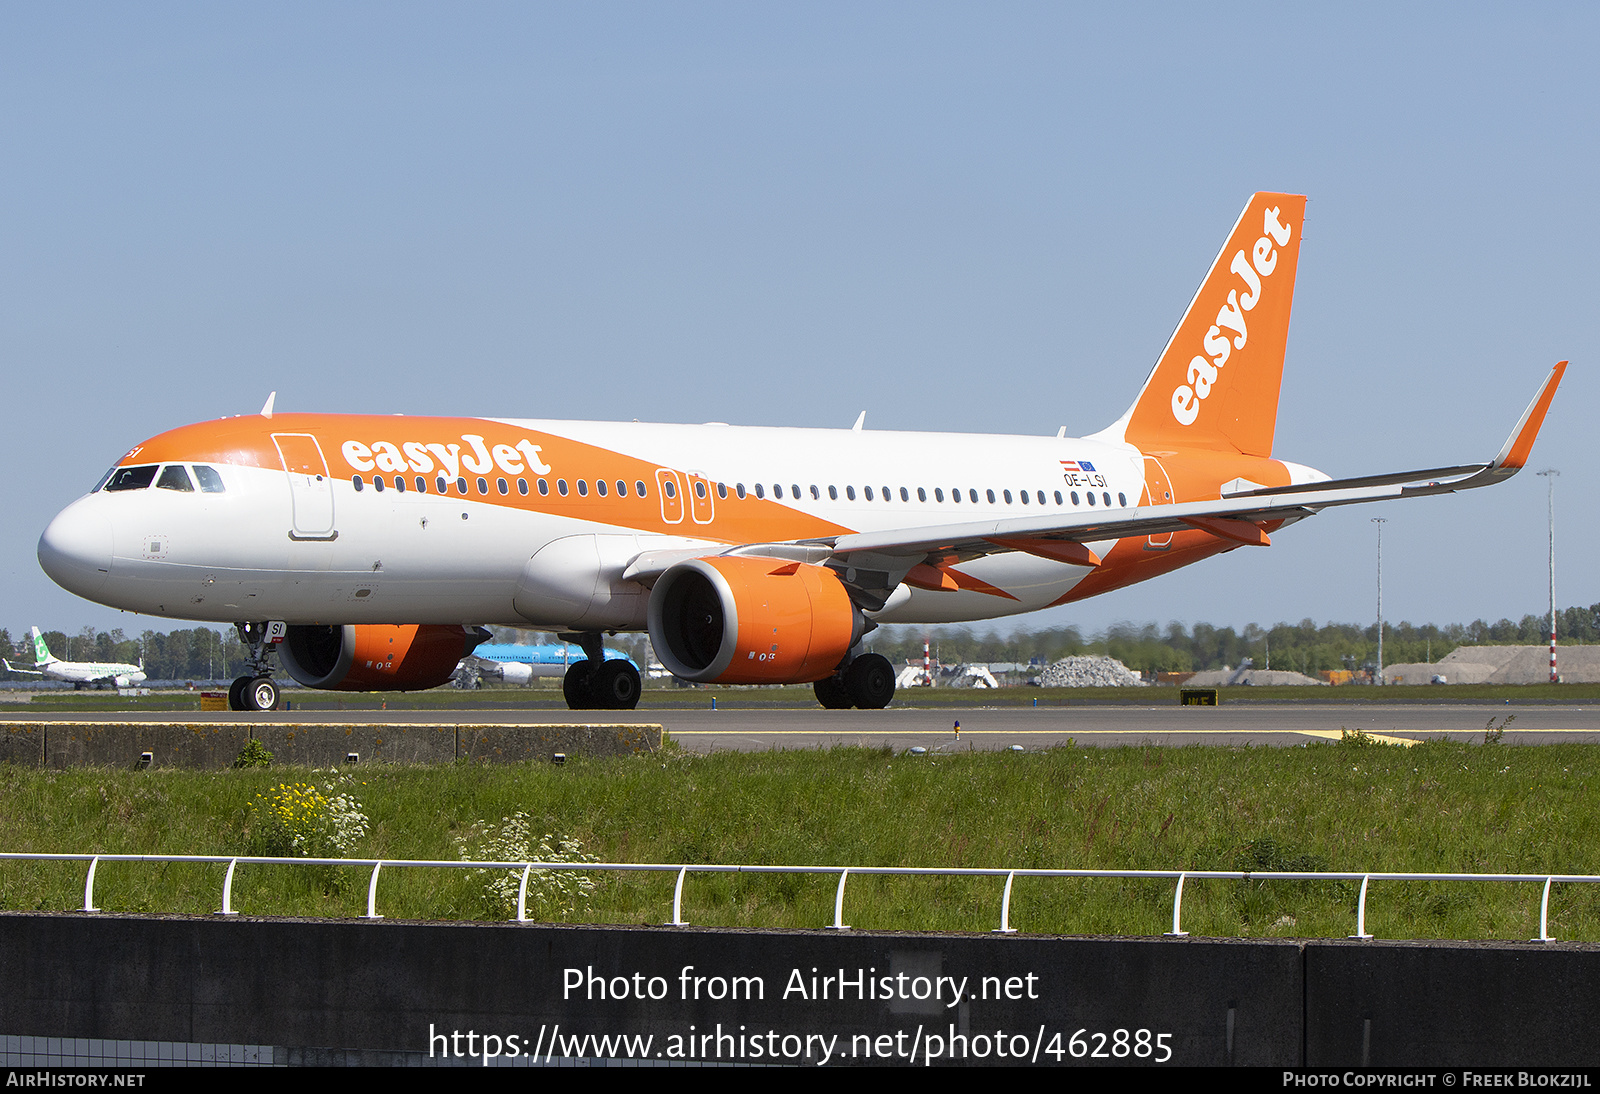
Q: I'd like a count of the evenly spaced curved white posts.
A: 10